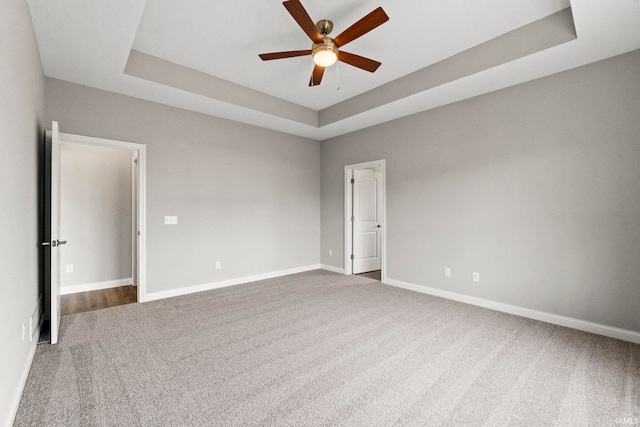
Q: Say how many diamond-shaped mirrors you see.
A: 0